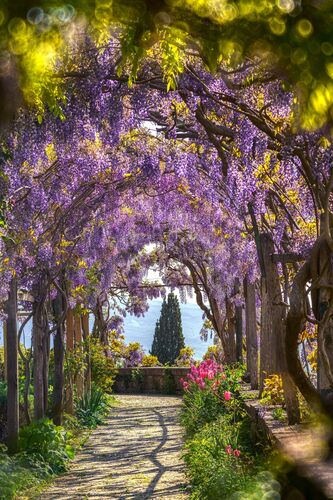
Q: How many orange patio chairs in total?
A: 0